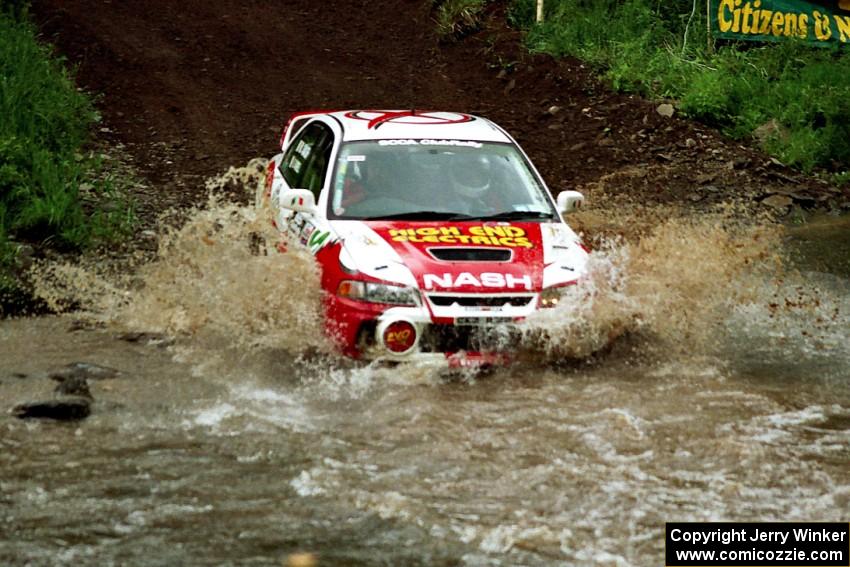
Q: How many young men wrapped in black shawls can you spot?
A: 0